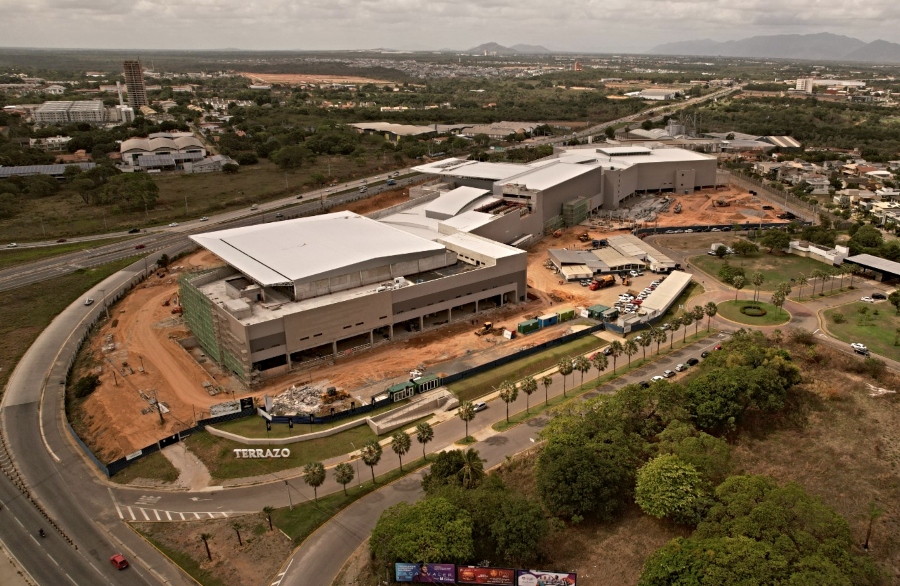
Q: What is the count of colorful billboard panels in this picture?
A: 3